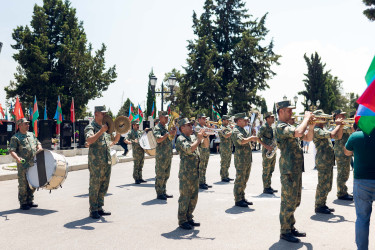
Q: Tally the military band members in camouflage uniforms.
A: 12